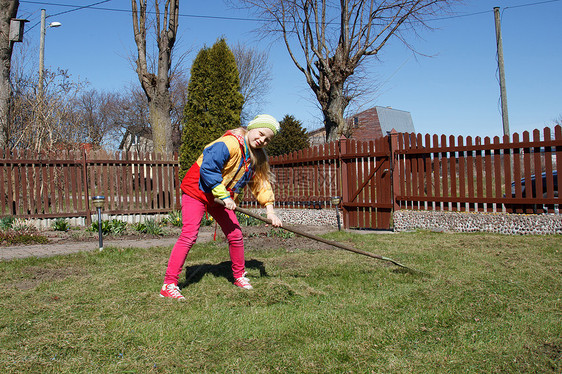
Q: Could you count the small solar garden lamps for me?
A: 2